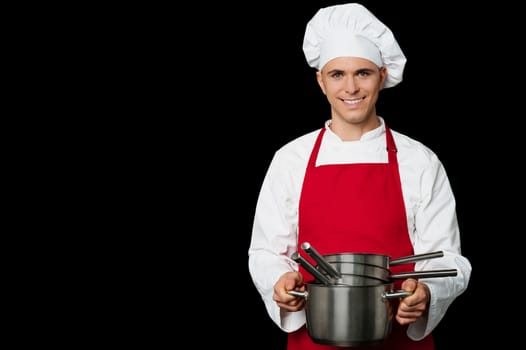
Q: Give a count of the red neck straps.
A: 2